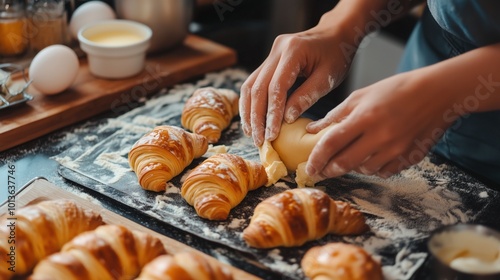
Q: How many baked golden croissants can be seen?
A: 8